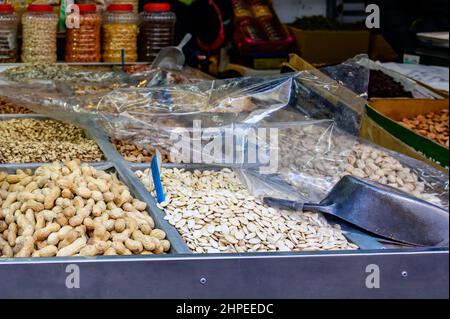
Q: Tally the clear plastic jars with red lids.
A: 5